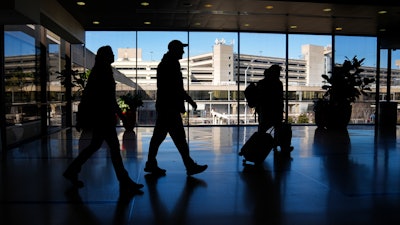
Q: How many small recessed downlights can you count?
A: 13